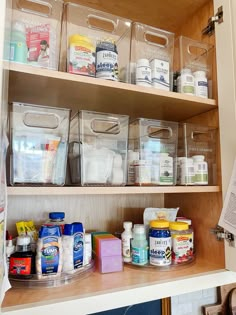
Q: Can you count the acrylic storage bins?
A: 8